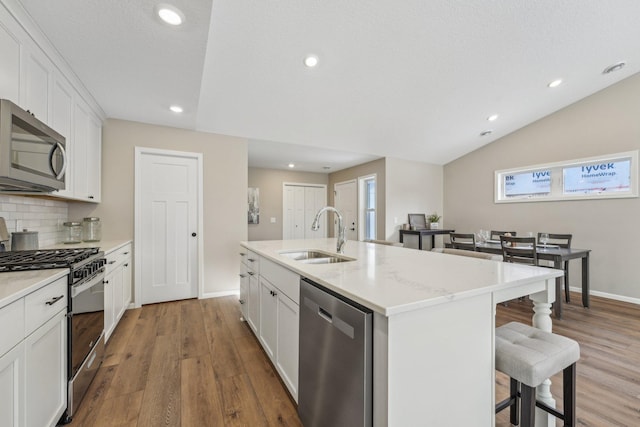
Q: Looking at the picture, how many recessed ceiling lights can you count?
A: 6